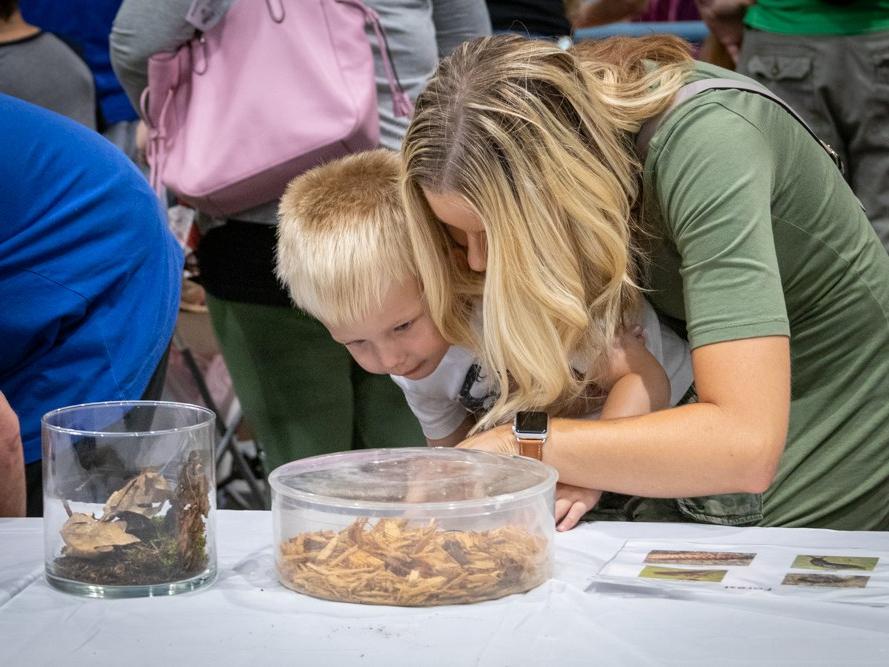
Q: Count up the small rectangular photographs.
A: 4